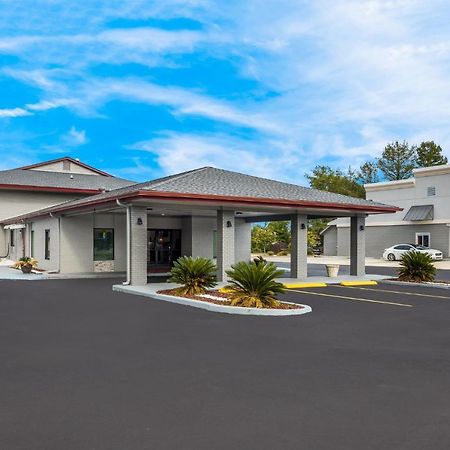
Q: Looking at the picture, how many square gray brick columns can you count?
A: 4